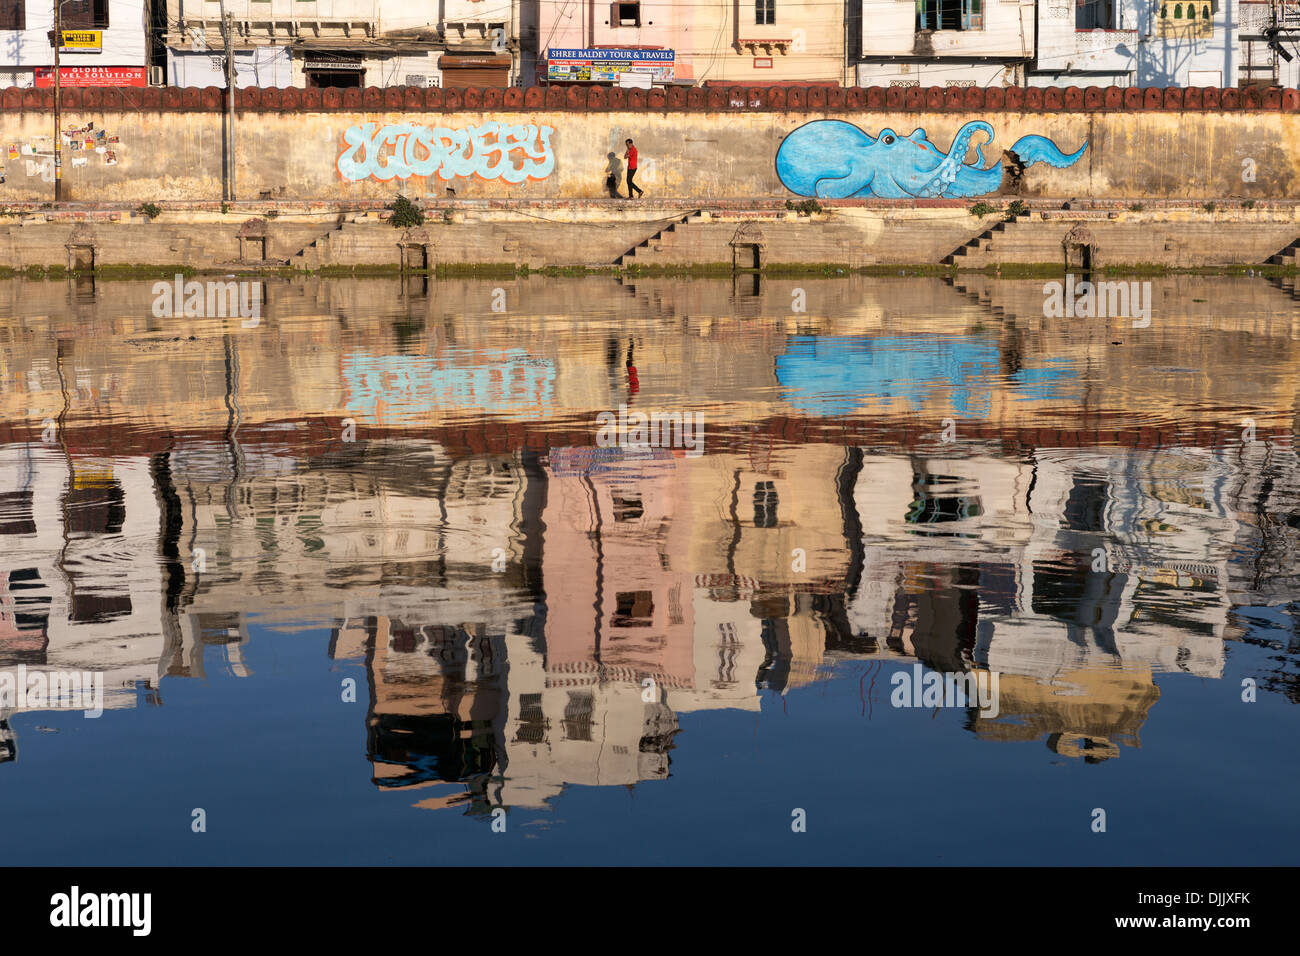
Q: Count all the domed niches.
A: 5